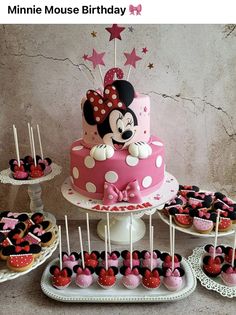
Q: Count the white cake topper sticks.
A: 3